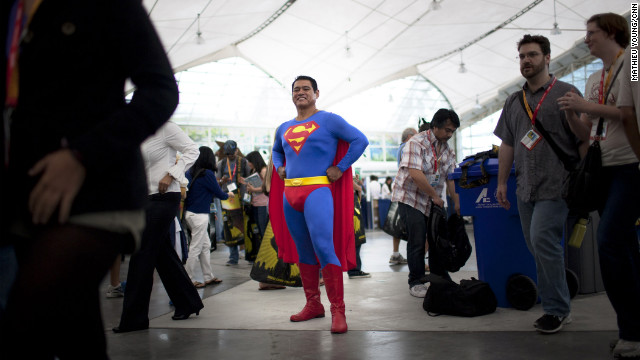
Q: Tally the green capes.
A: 0